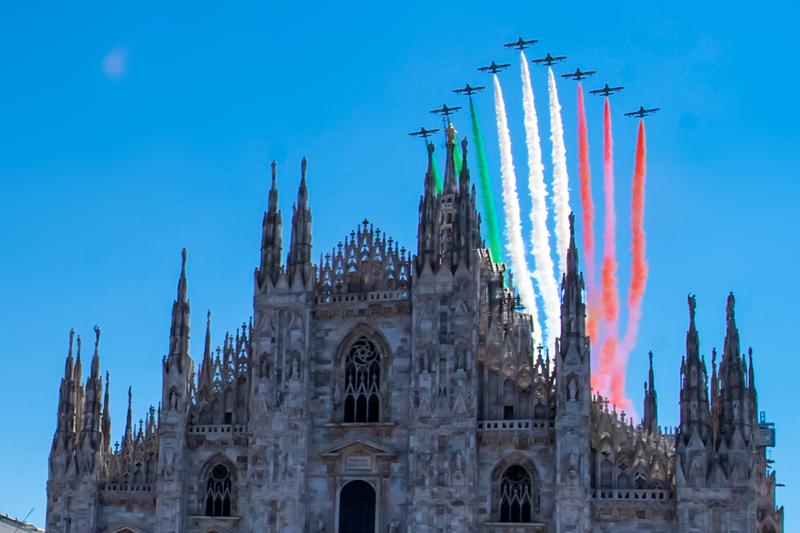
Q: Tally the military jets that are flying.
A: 9